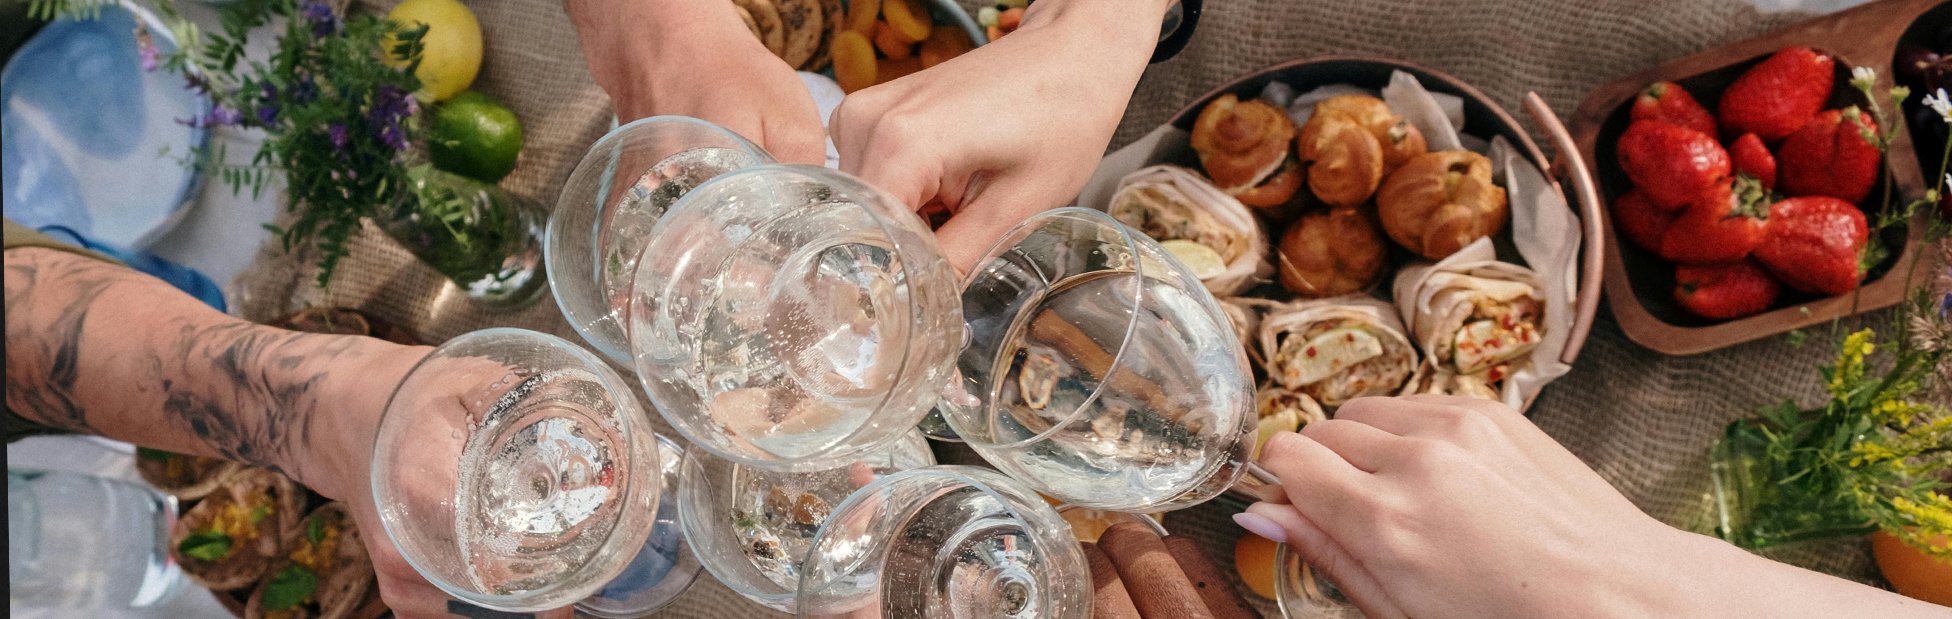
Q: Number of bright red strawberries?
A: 9